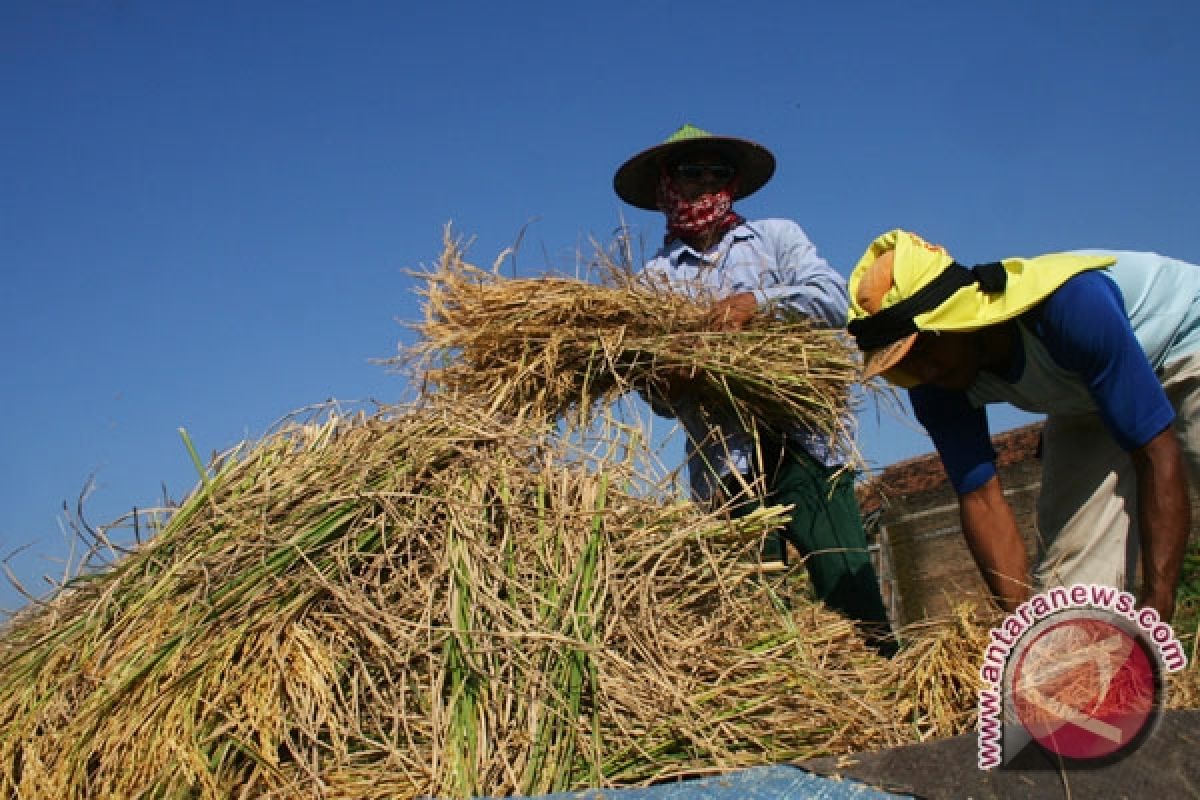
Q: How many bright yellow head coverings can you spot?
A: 1